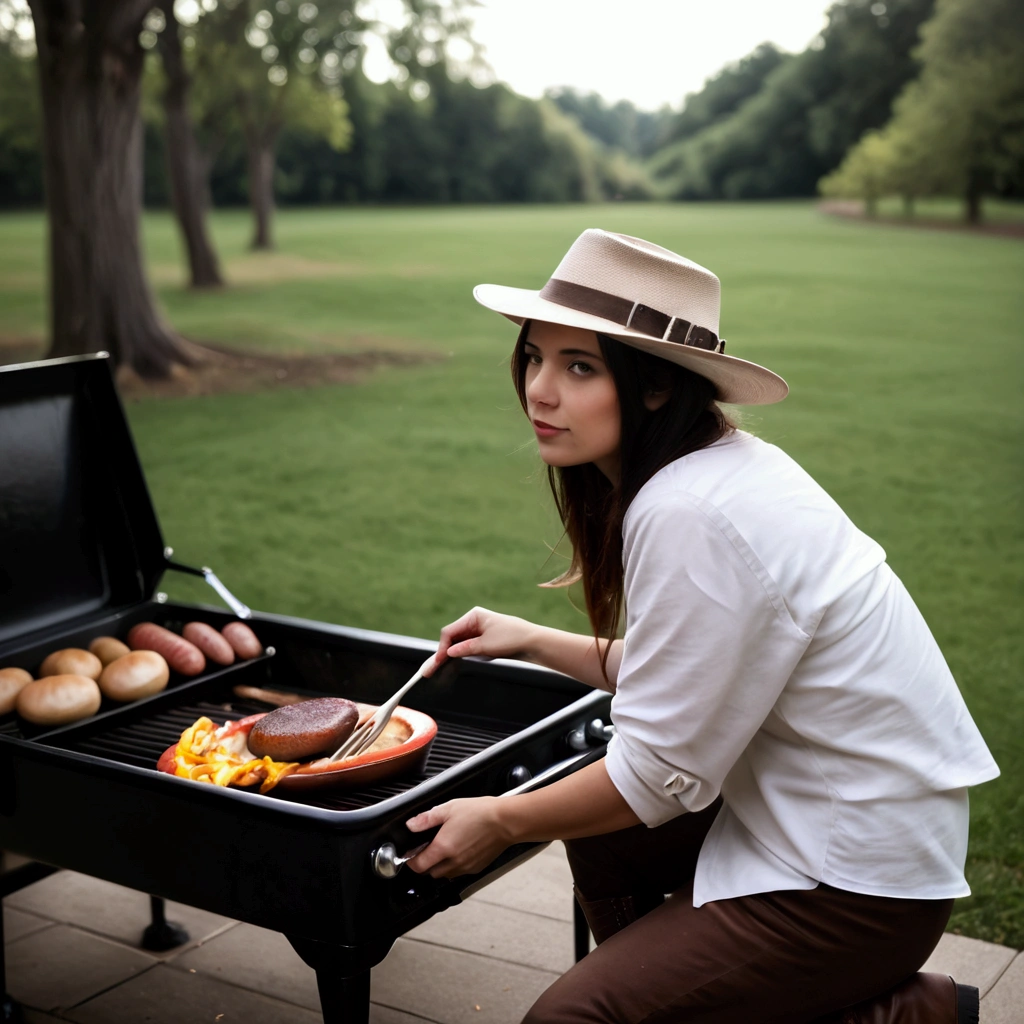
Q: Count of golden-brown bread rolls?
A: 5